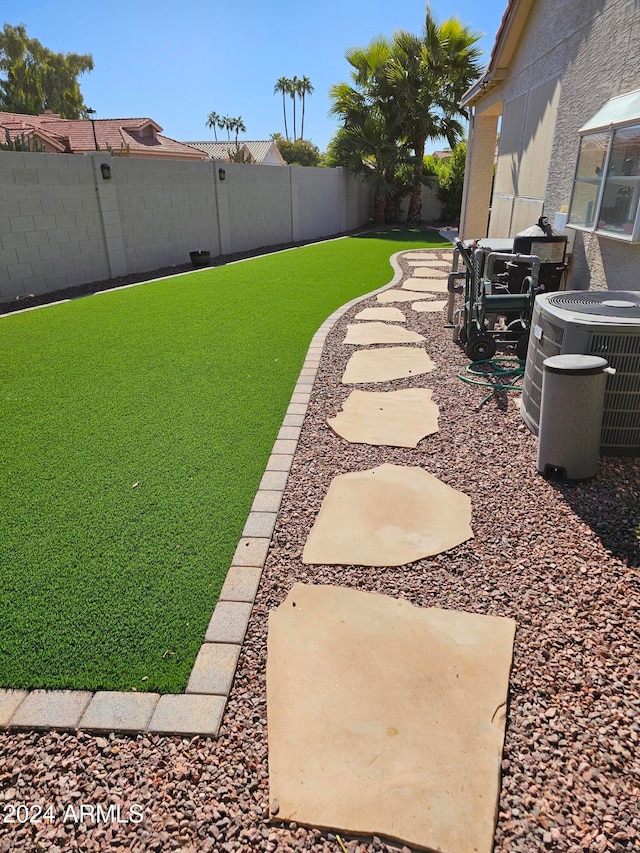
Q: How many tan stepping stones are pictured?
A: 13